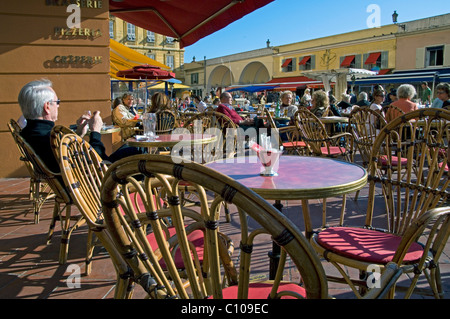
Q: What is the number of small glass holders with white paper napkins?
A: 1